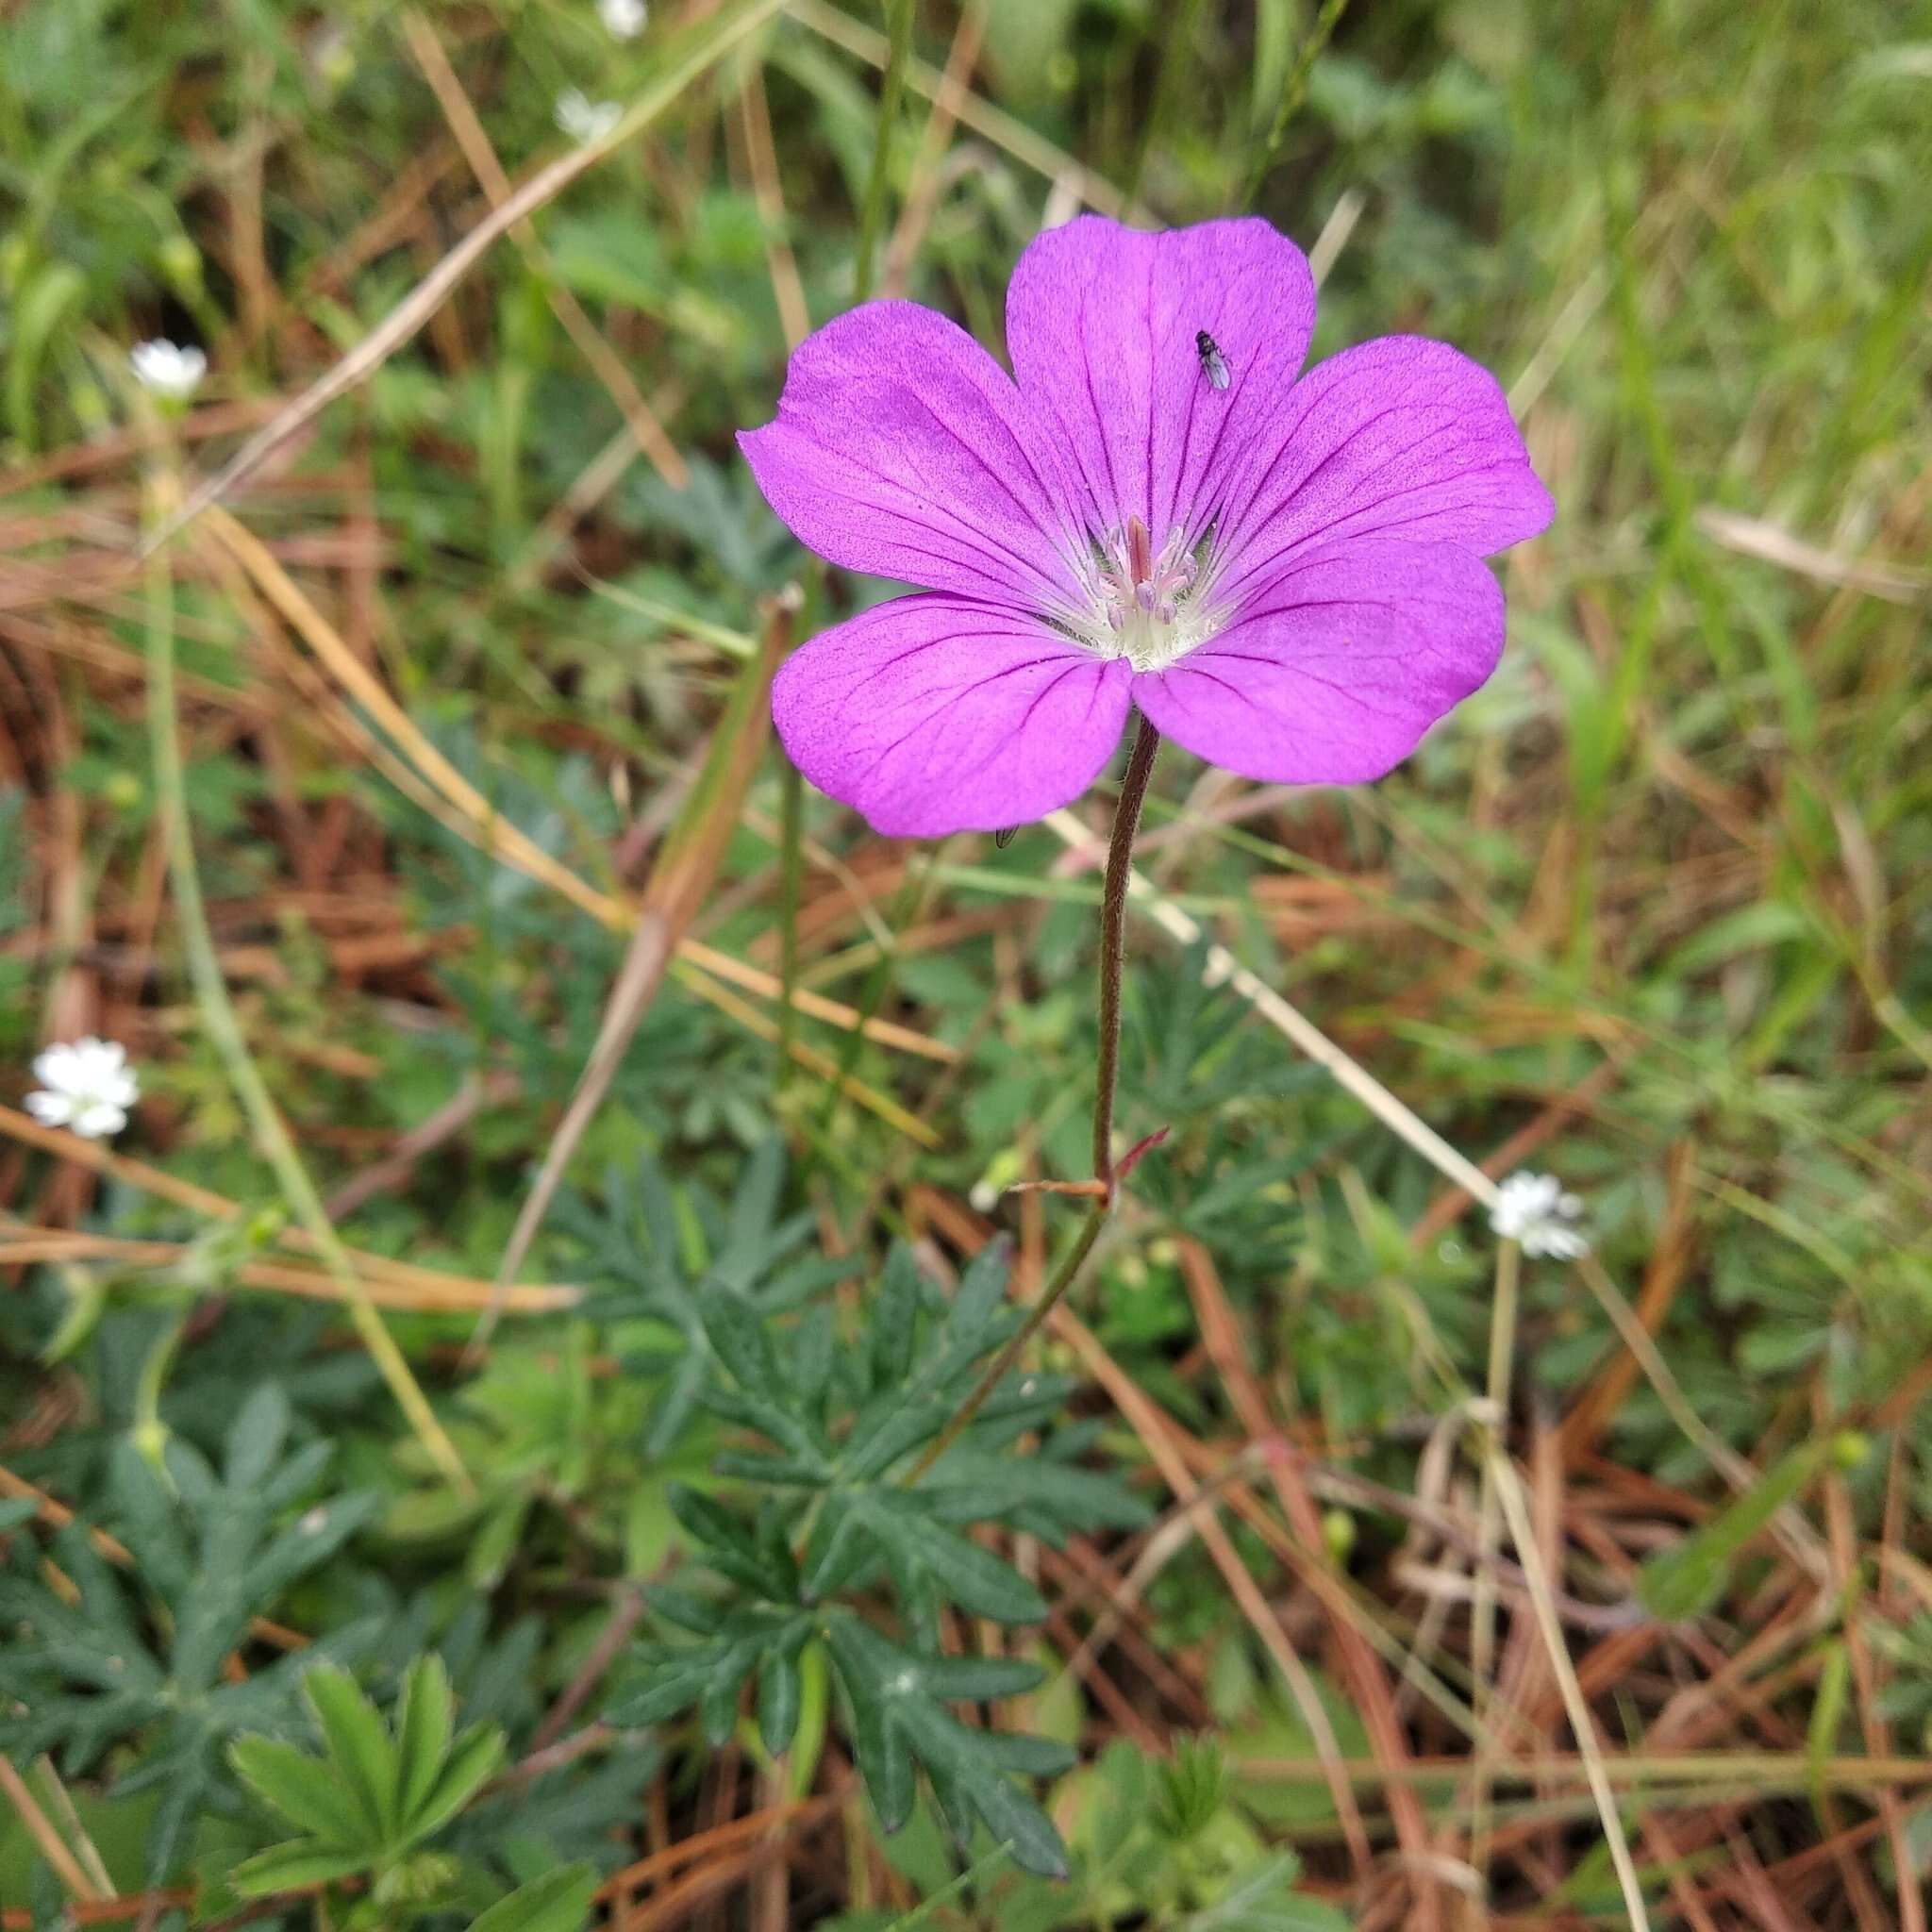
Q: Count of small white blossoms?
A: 5